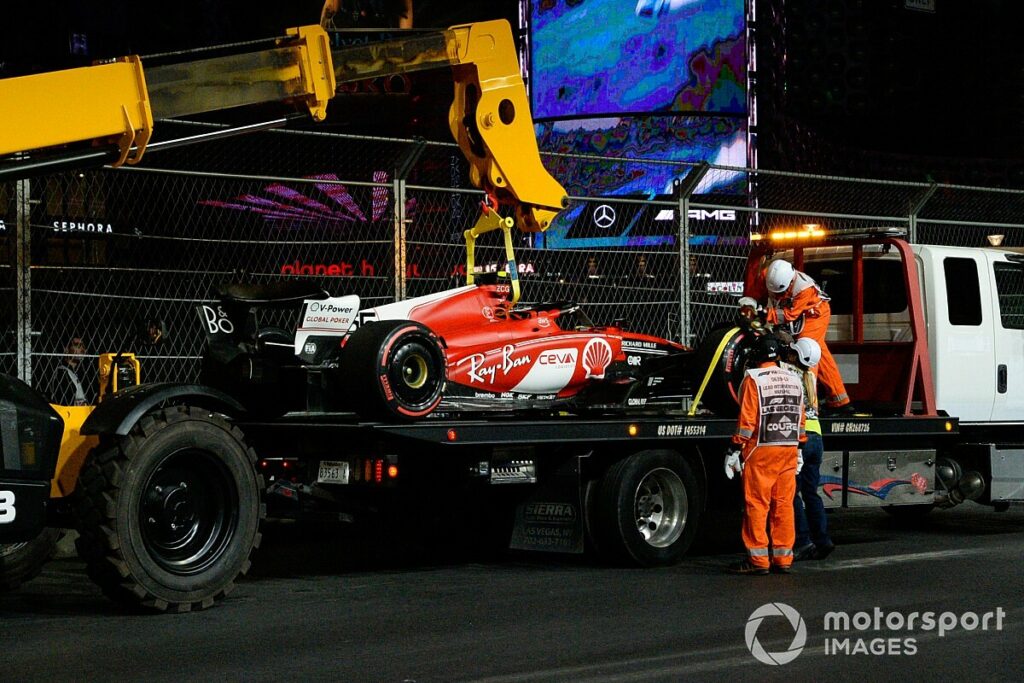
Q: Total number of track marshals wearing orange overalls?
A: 2